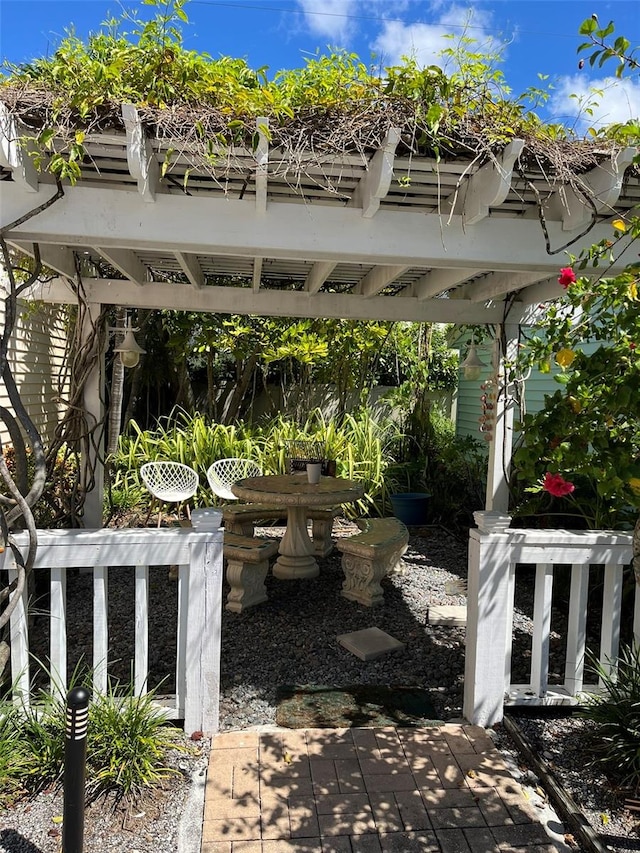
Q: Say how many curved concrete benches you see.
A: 3